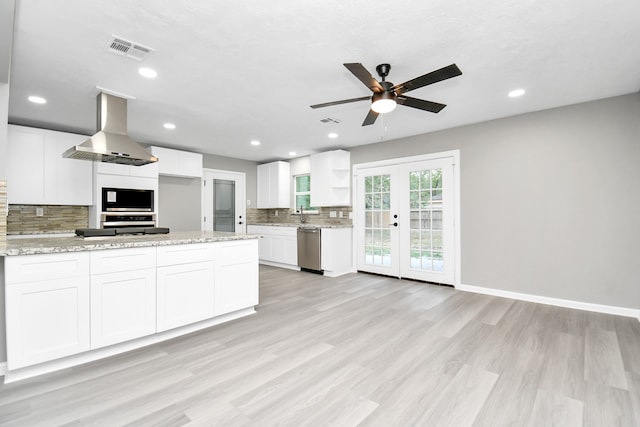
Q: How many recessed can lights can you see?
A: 7